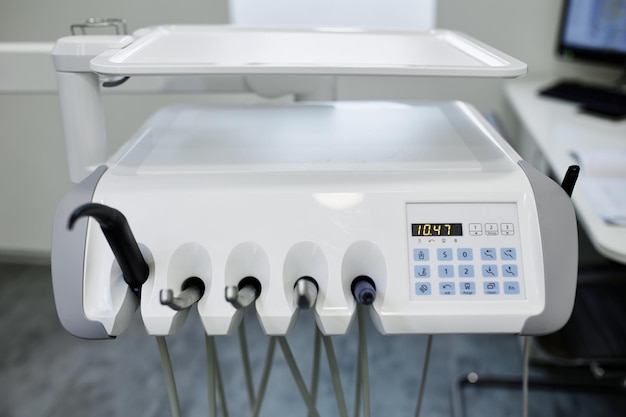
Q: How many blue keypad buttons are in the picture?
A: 15